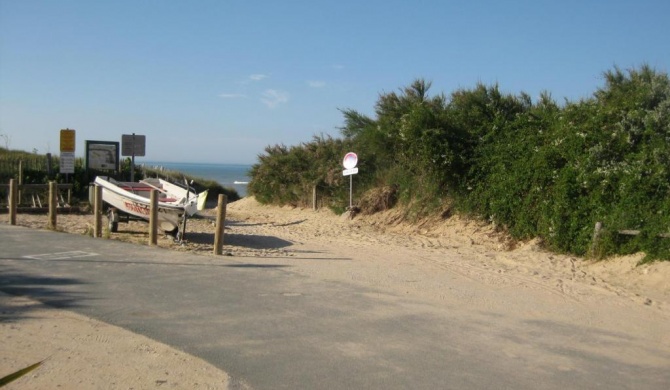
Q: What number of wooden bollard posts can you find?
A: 5